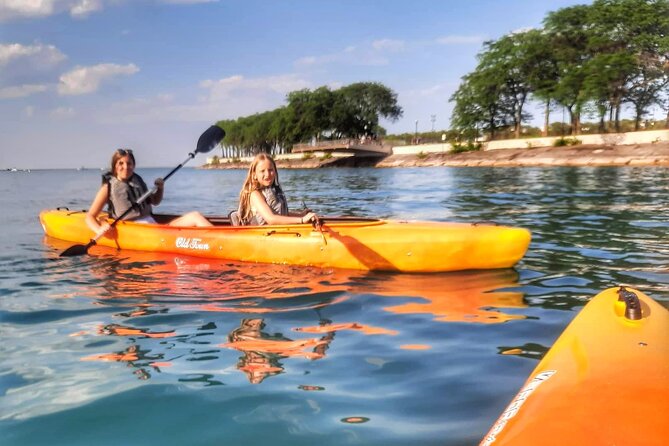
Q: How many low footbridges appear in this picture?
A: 1